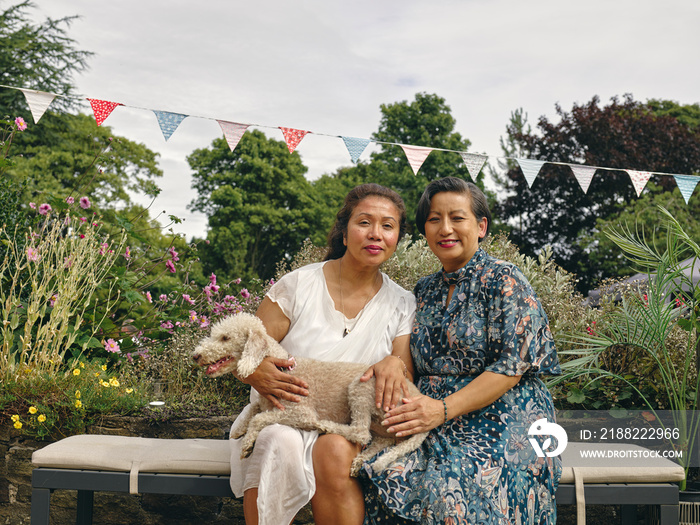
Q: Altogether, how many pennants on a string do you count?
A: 12